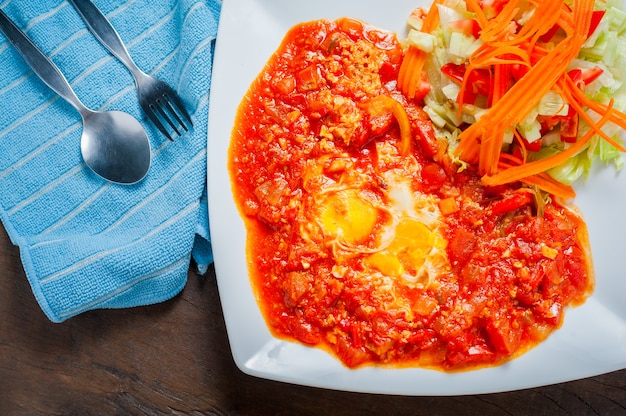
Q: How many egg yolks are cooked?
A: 2